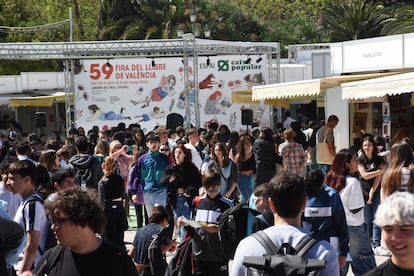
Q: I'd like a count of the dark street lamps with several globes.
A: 1